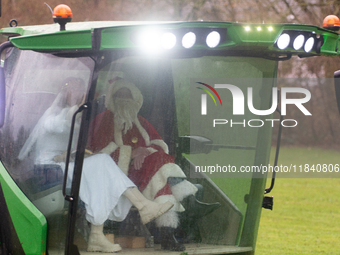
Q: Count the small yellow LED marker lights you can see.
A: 3